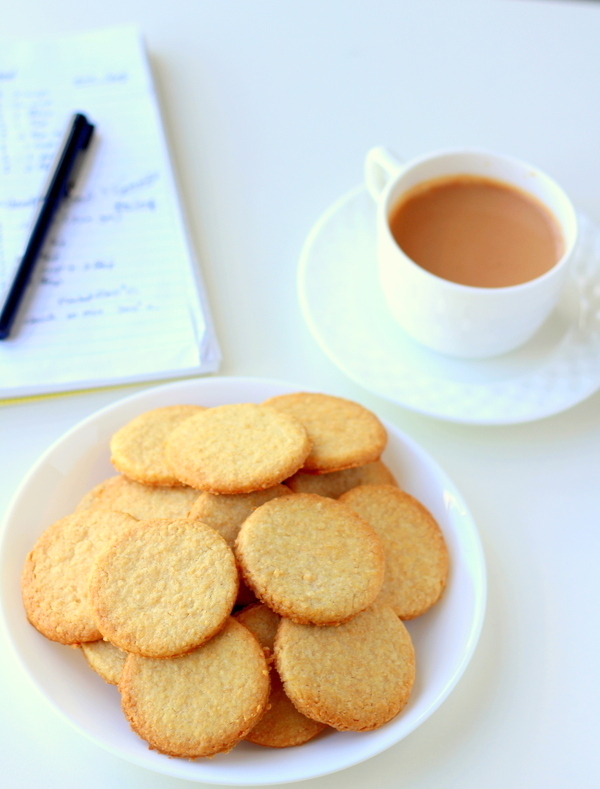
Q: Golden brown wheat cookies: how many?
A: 15